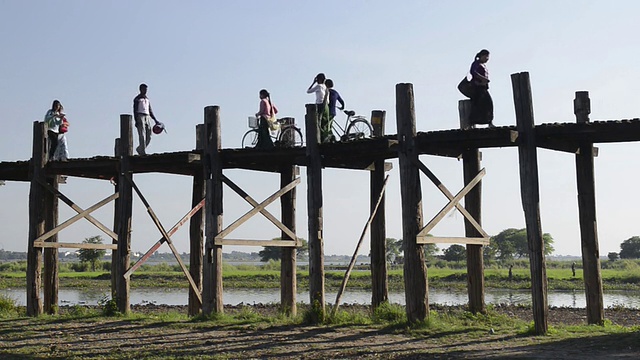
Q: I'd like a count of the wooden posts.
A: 13